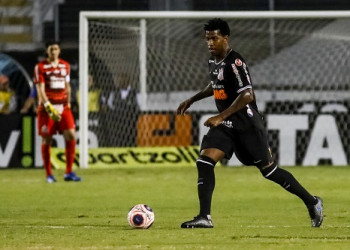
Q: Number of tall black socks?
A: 2